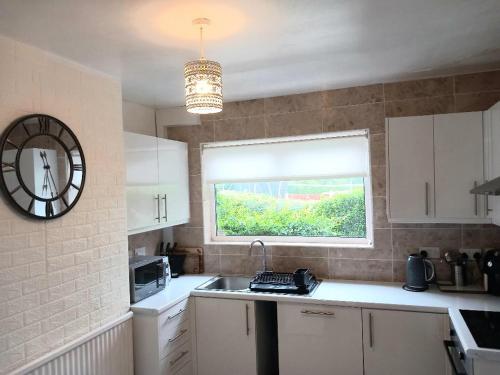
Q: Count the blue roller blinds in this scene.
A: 0